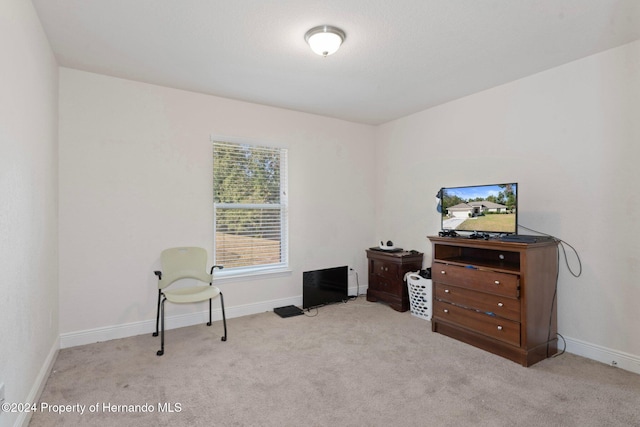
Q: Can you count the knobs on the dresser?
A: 6